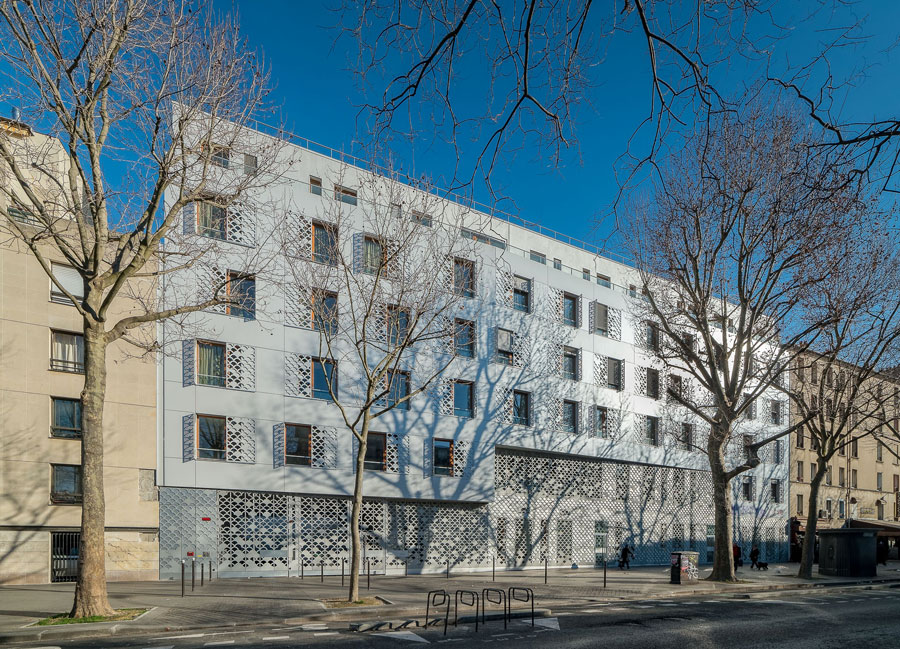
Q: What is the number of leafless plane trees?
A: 4